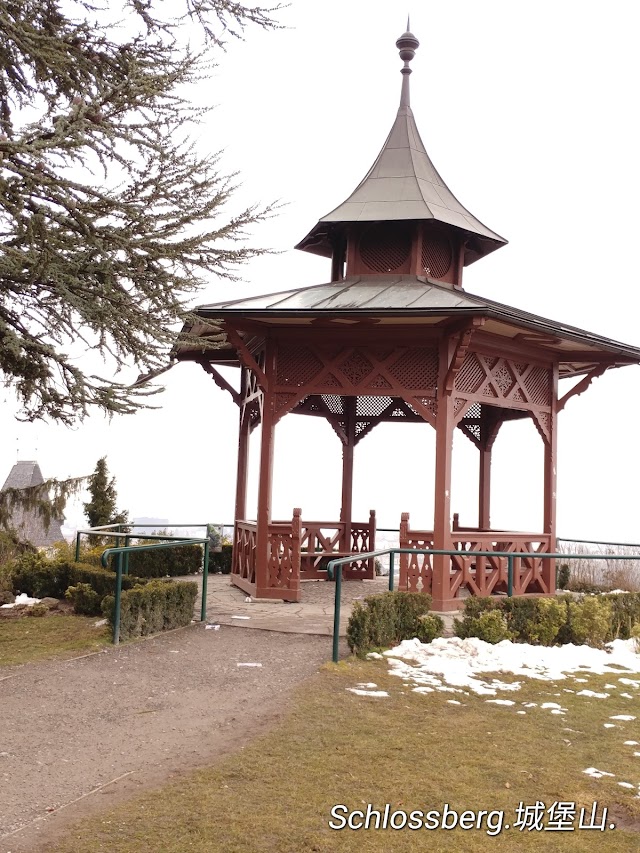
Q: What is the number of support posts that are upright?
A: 6